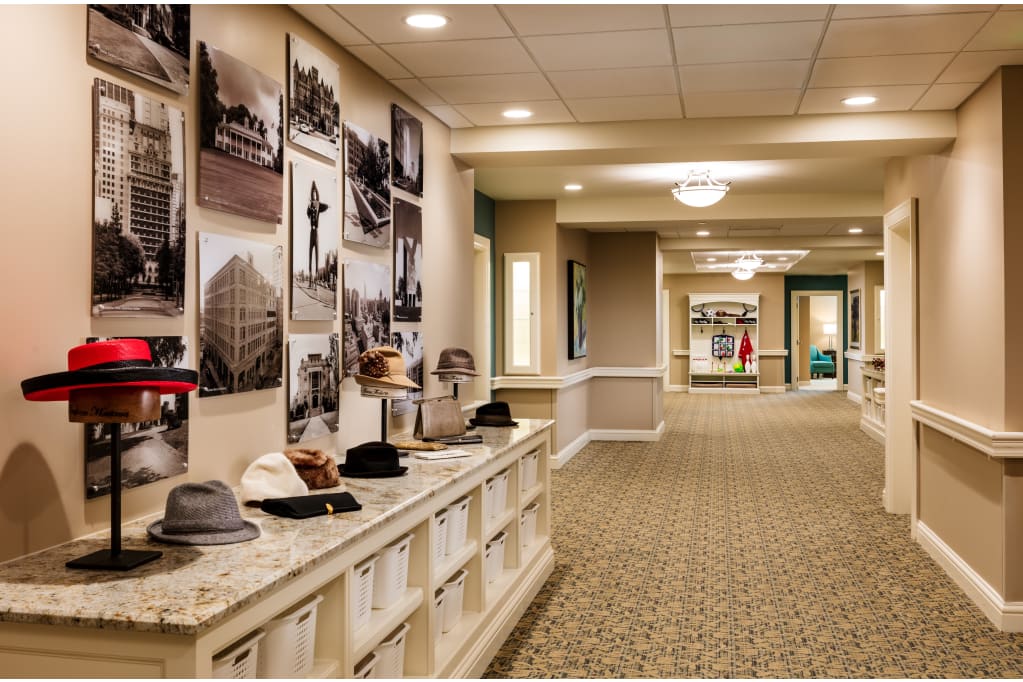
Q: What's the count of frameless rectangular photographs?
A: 13